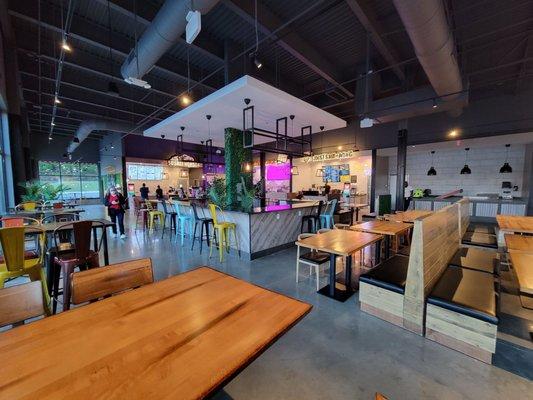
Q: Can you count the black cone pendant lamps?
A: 3